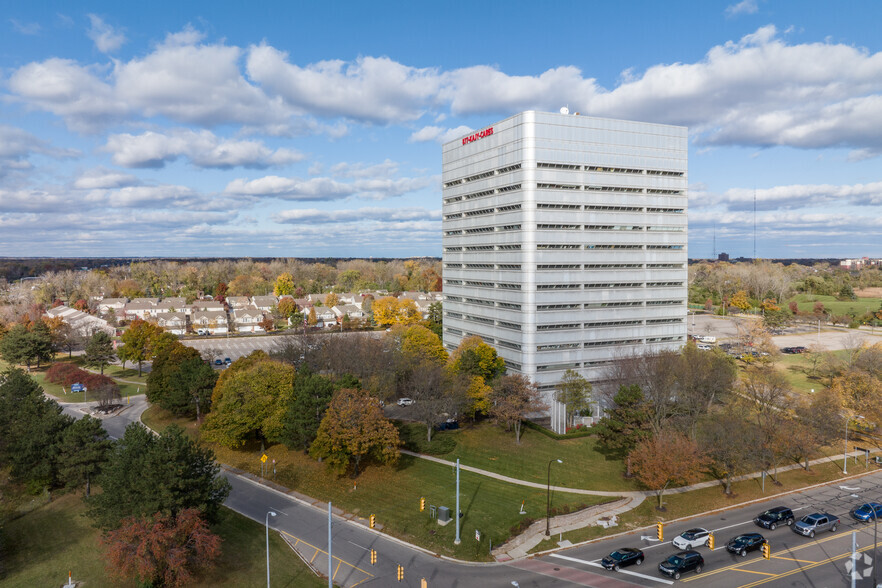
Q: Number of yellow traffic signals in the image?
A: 8